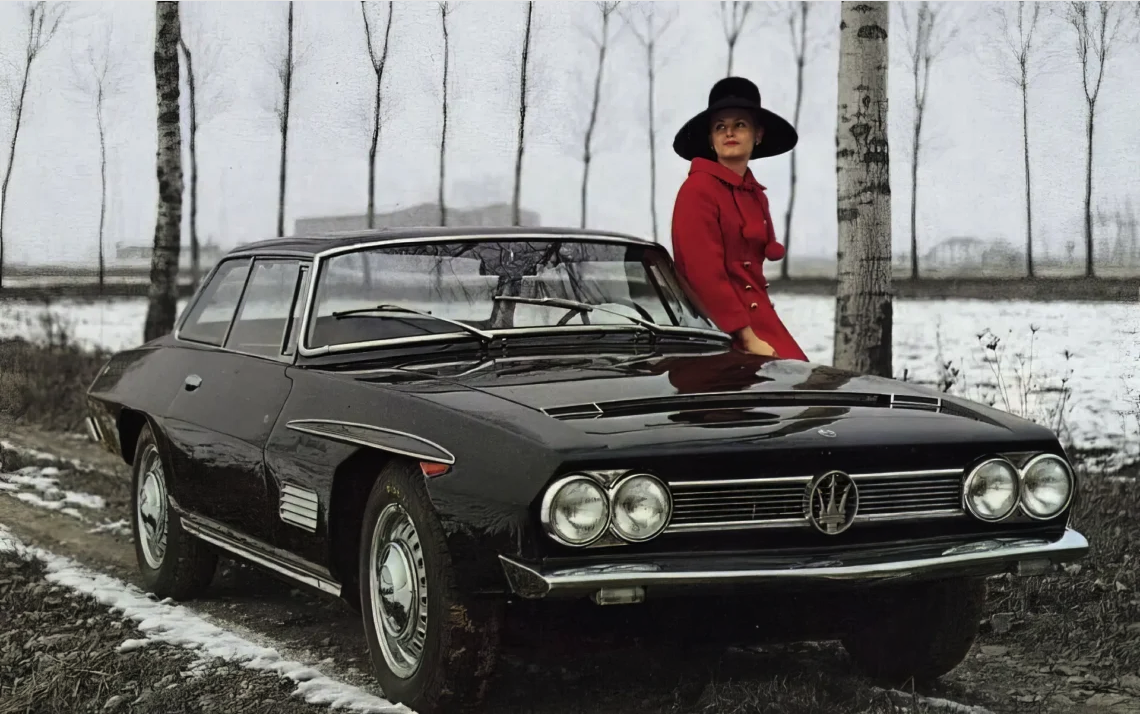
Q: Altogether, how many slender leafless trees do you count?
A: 14